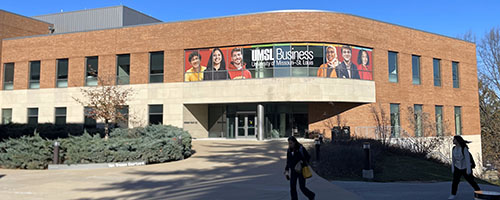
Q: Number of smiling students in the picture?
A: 6